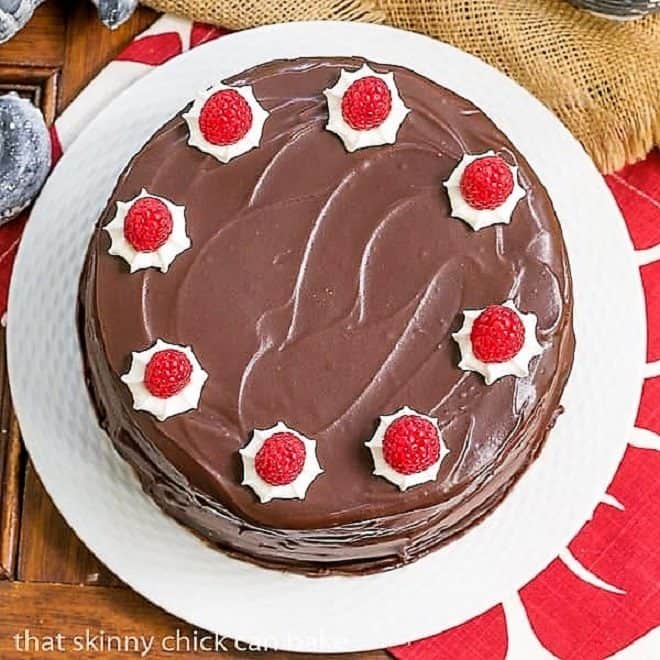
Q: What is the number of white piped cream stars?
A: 8